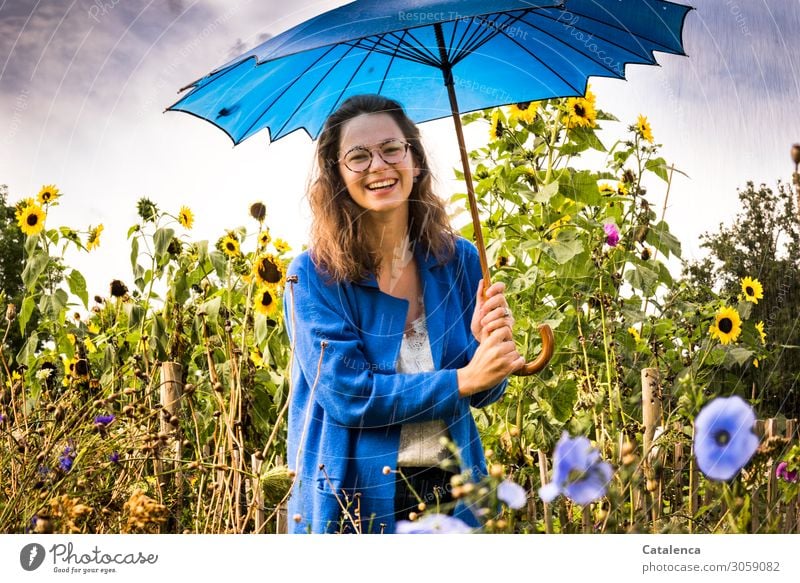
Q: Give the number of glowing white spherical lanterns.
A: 0